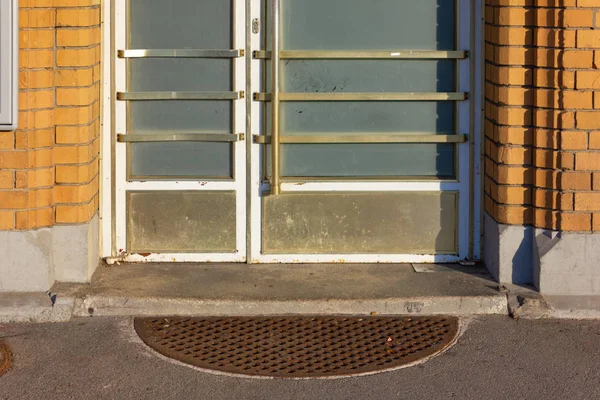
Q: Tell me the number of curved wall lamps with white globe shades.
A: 0